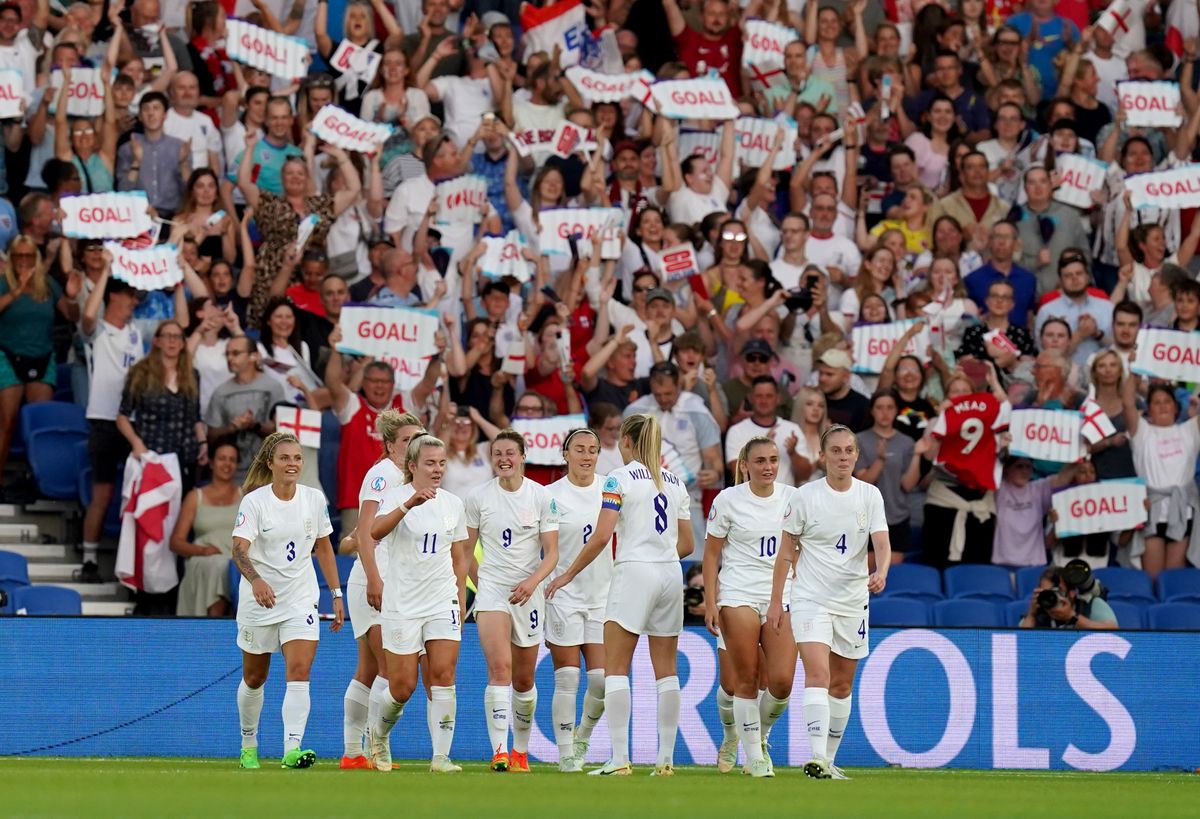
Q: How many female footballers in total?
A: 8